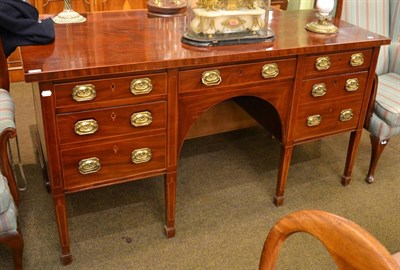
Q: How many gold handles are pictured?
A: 14